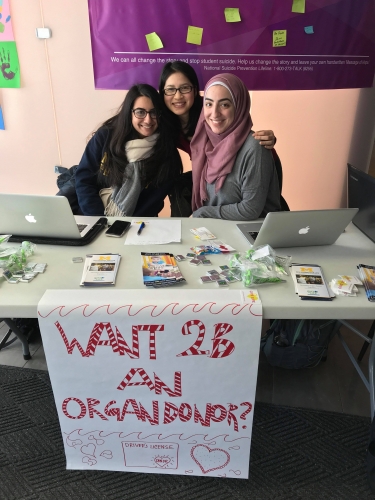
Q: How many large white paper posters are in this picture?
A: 1